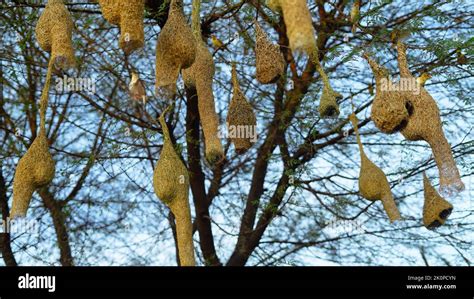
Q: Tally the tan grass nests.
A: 14